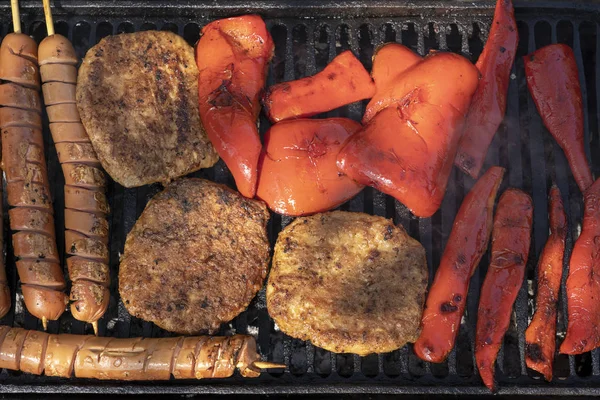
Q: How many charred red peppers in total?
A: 11